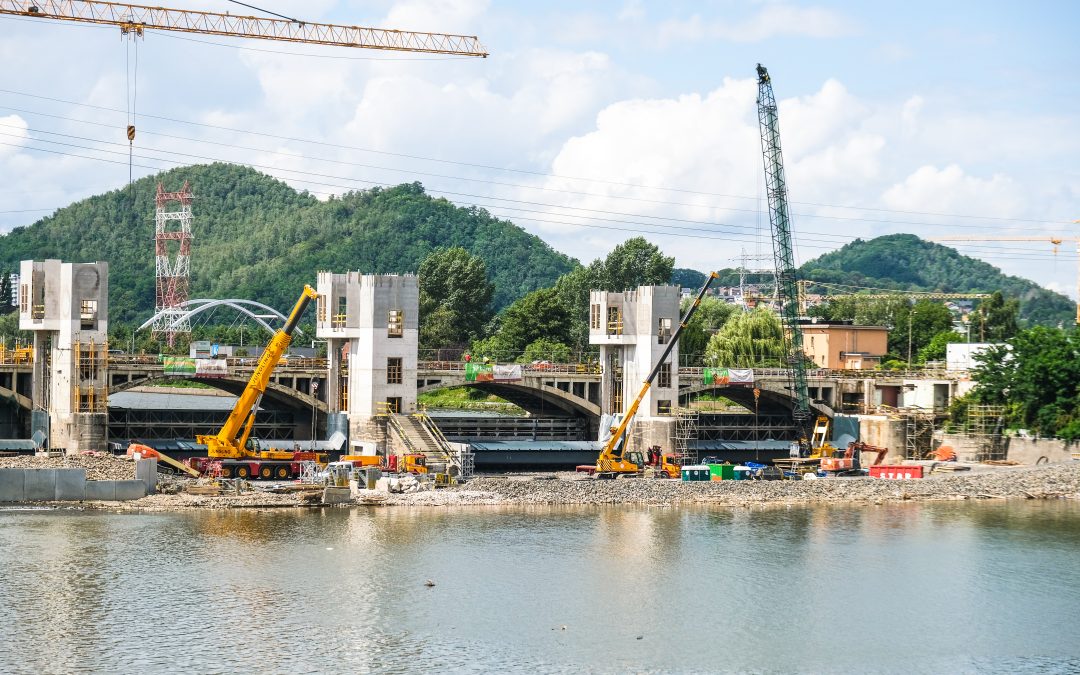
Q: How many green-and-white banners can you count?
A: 3